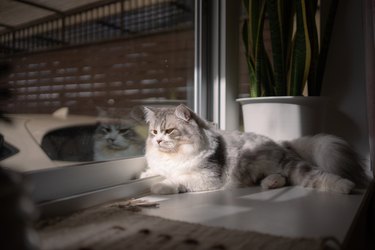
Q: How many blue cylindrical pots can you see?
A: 0